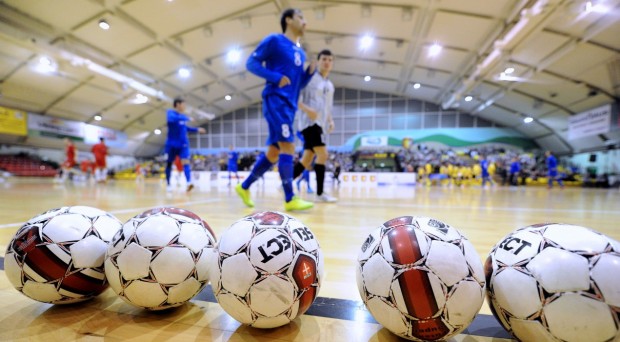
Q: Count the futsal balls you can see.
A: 5